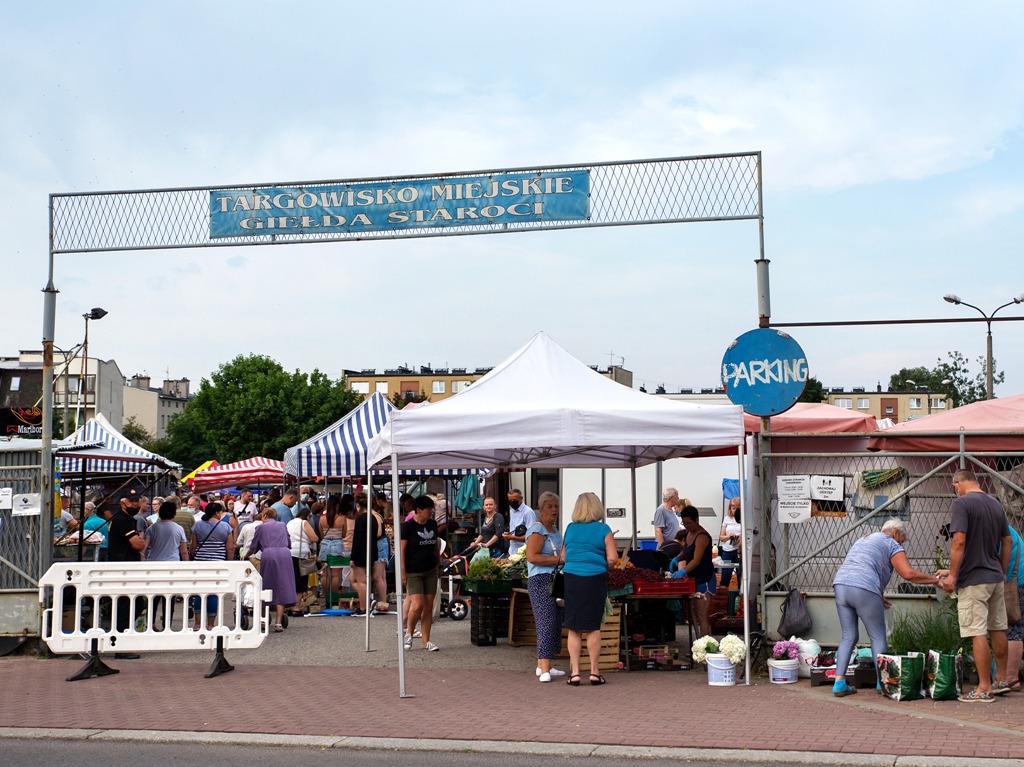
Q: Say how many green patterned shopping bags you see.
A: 2